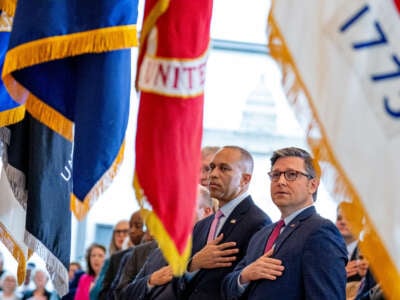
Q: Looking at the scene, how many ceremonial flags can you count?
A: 6